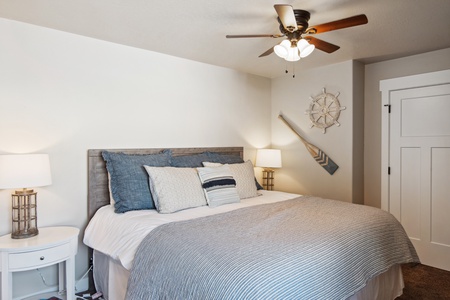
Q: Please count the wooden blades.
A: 5